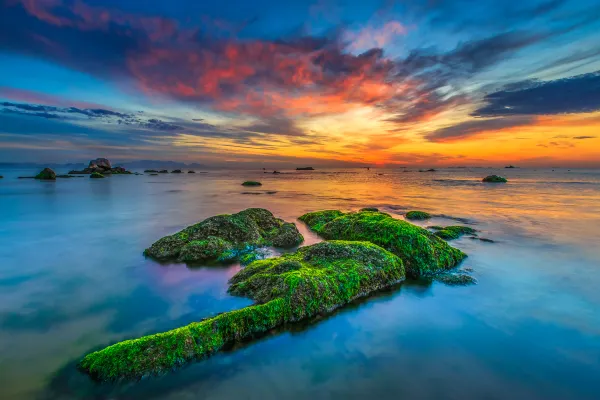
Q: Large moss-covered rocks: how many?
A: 3